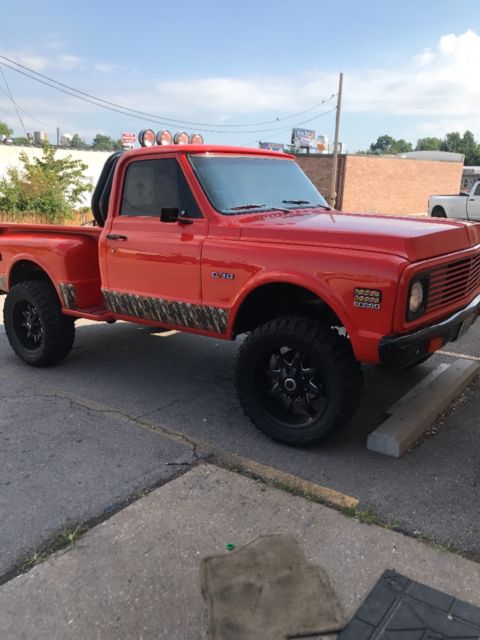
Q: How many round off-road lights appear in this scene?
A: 4